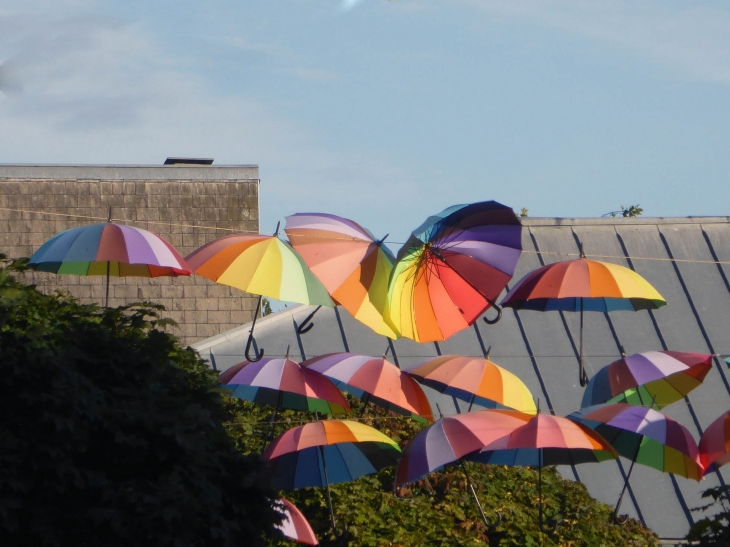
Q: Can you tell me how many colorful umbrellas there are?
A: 15